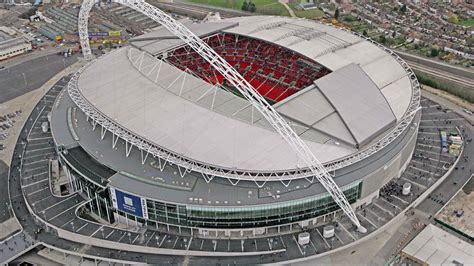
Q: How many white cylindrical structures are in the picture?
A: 4